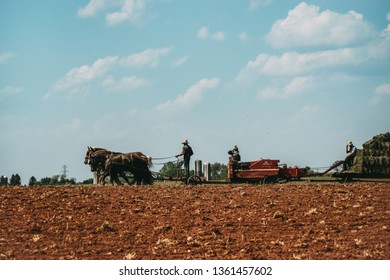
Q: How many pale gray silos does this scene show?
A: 2